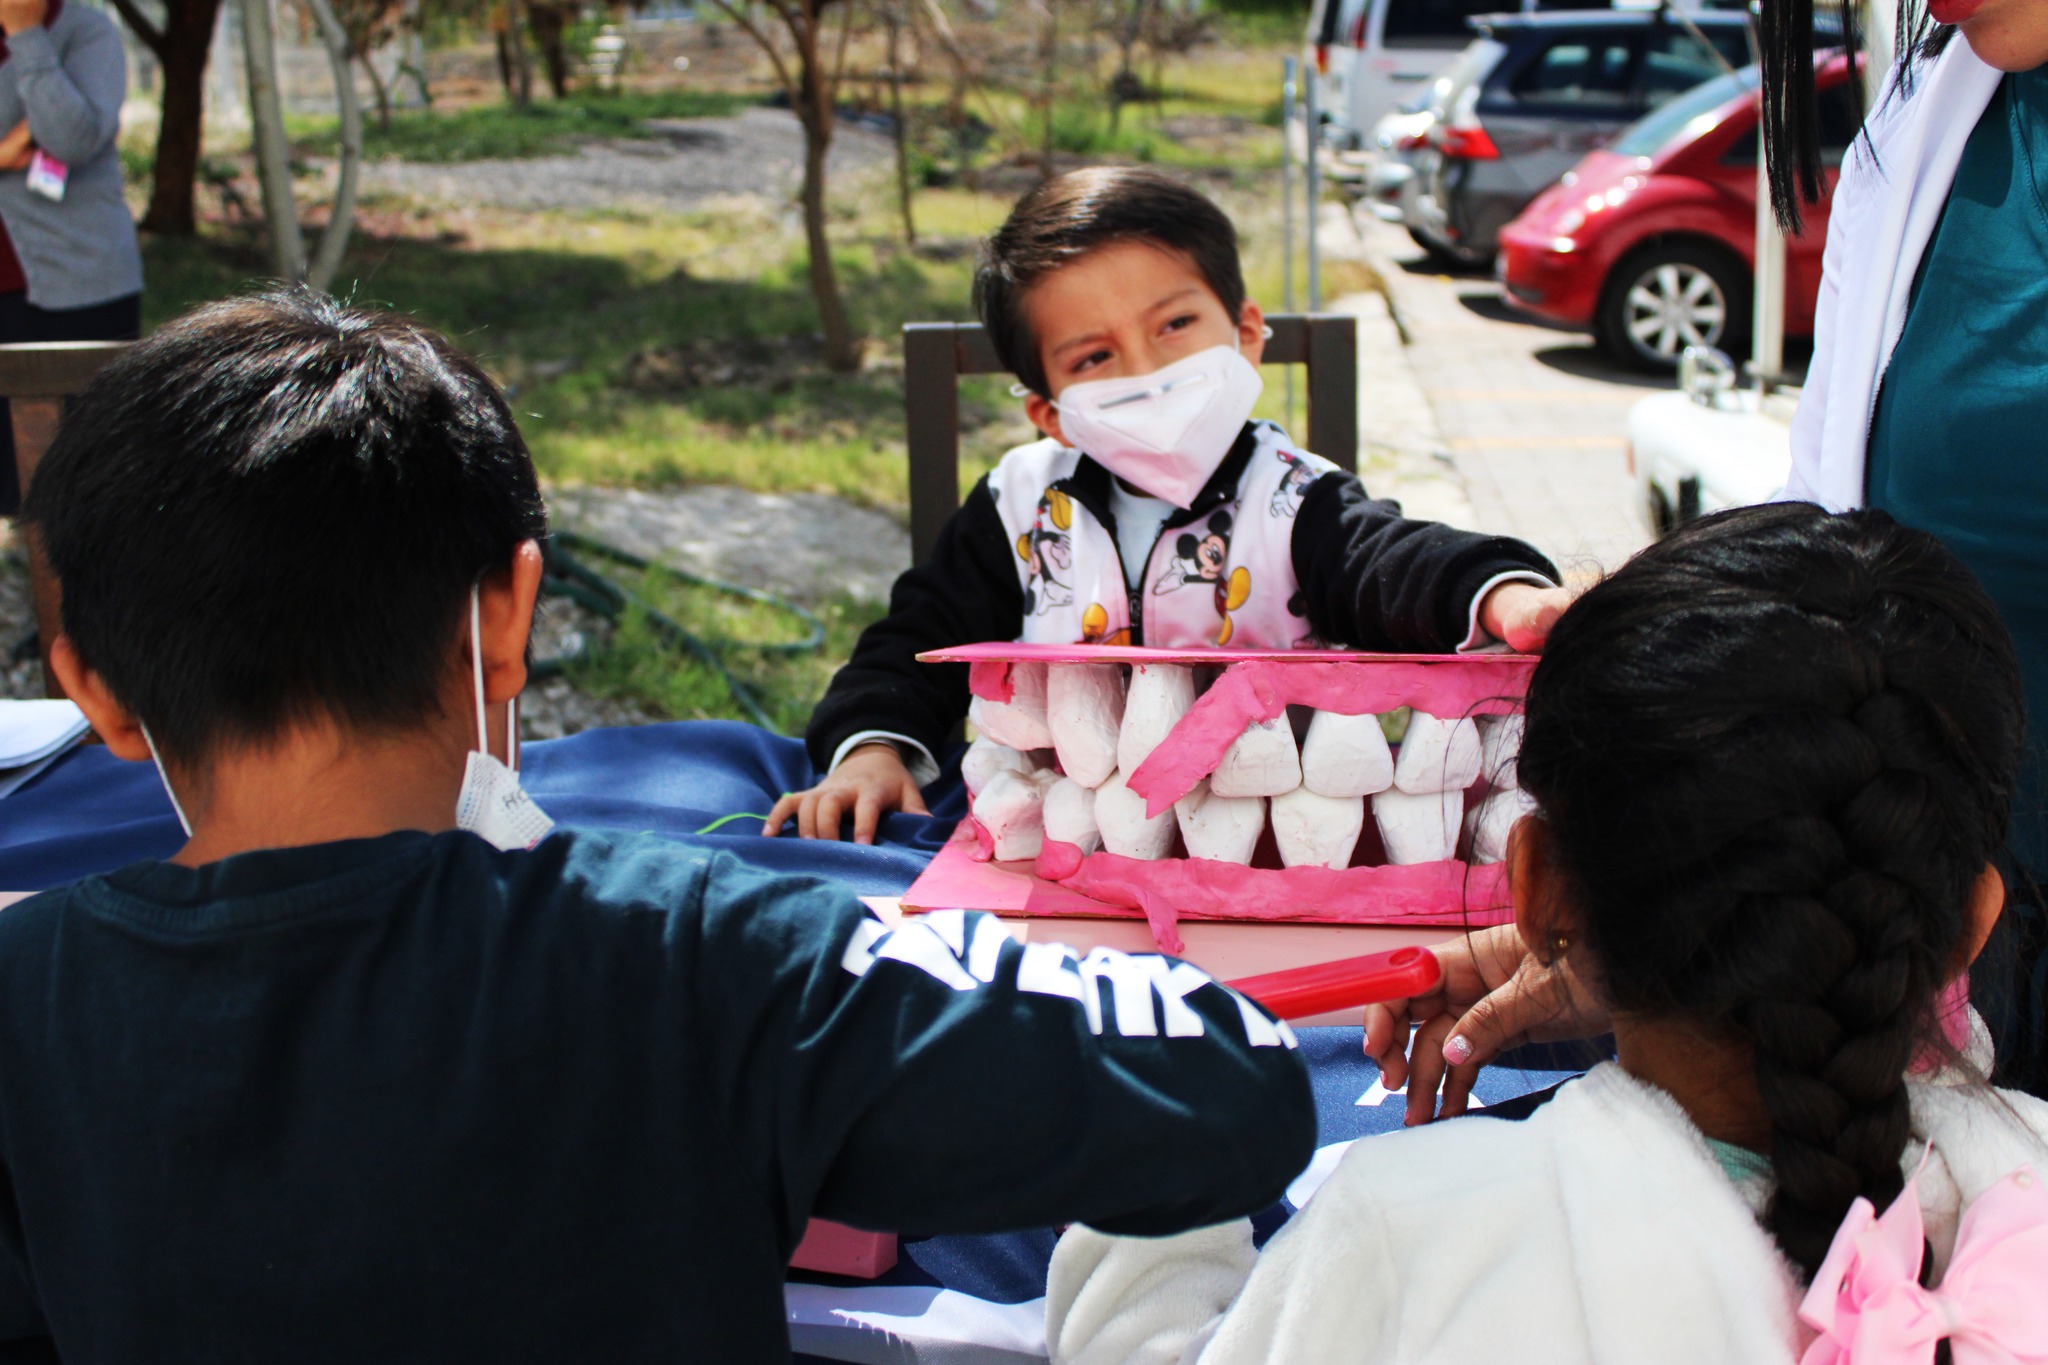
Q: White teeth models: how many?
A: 15